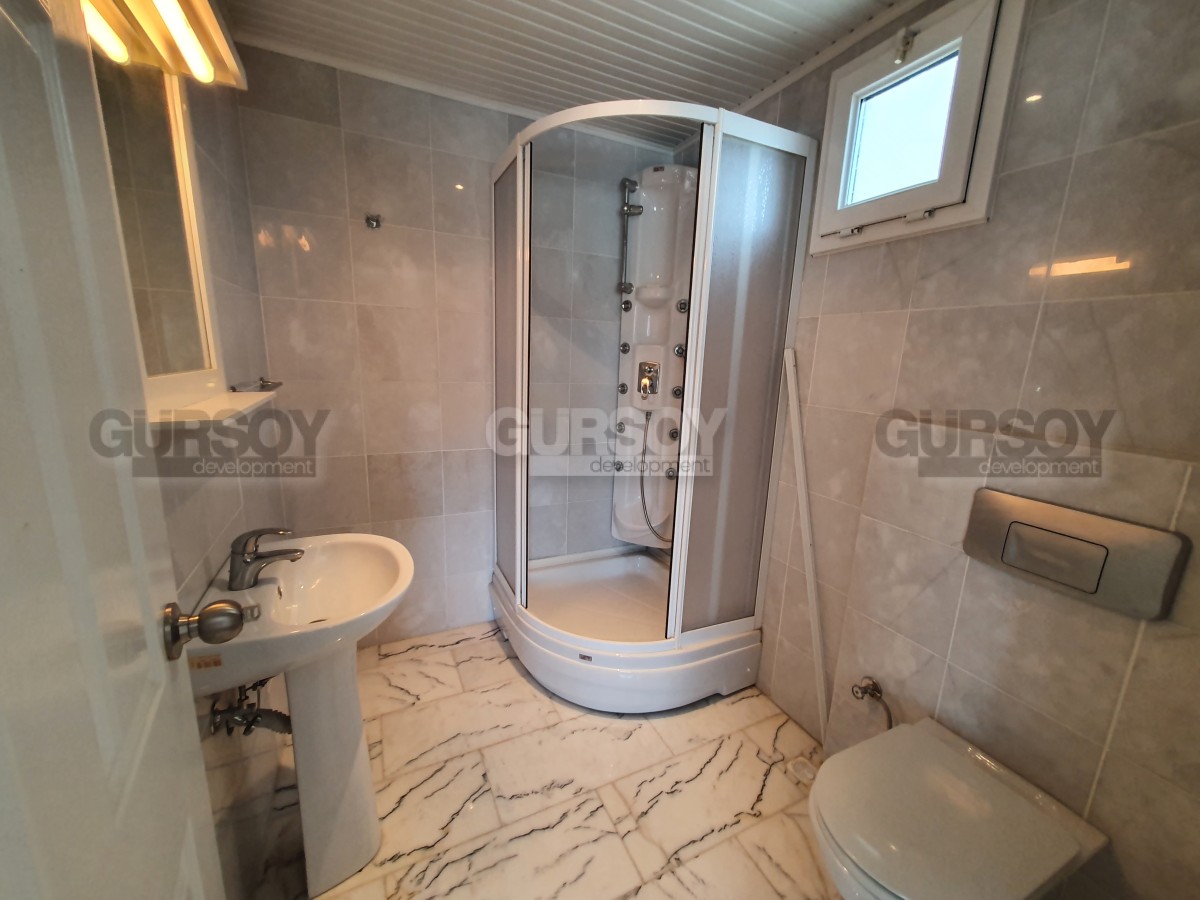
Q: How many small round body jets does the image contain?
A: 10